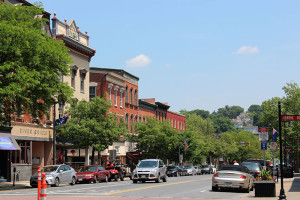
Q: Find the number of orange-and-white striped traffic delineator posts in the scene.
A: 2